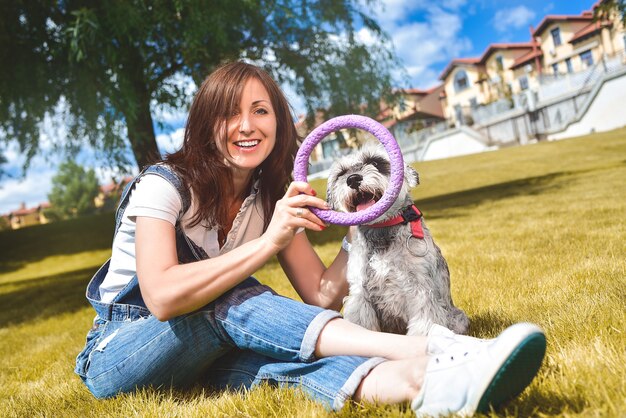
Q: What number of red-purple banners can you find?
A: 0